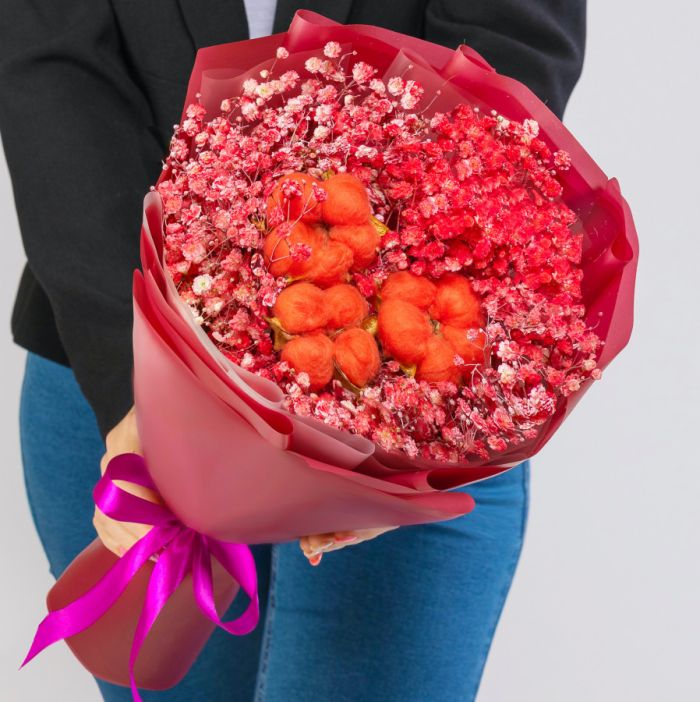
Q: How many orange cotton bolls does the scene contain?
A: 3